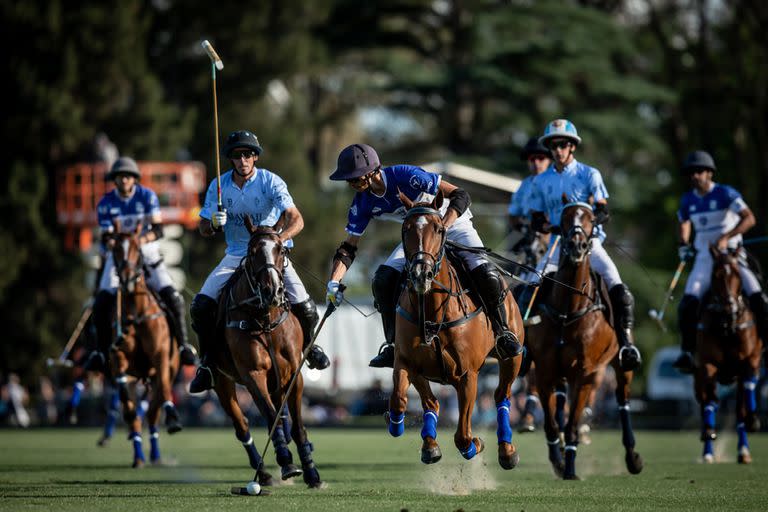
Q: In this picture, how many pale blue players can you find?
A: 3